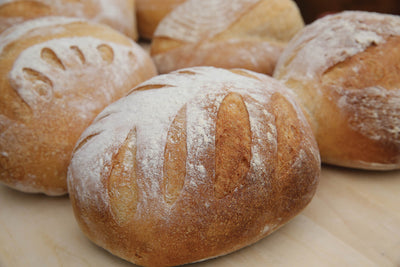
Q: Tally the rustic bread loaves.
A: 6